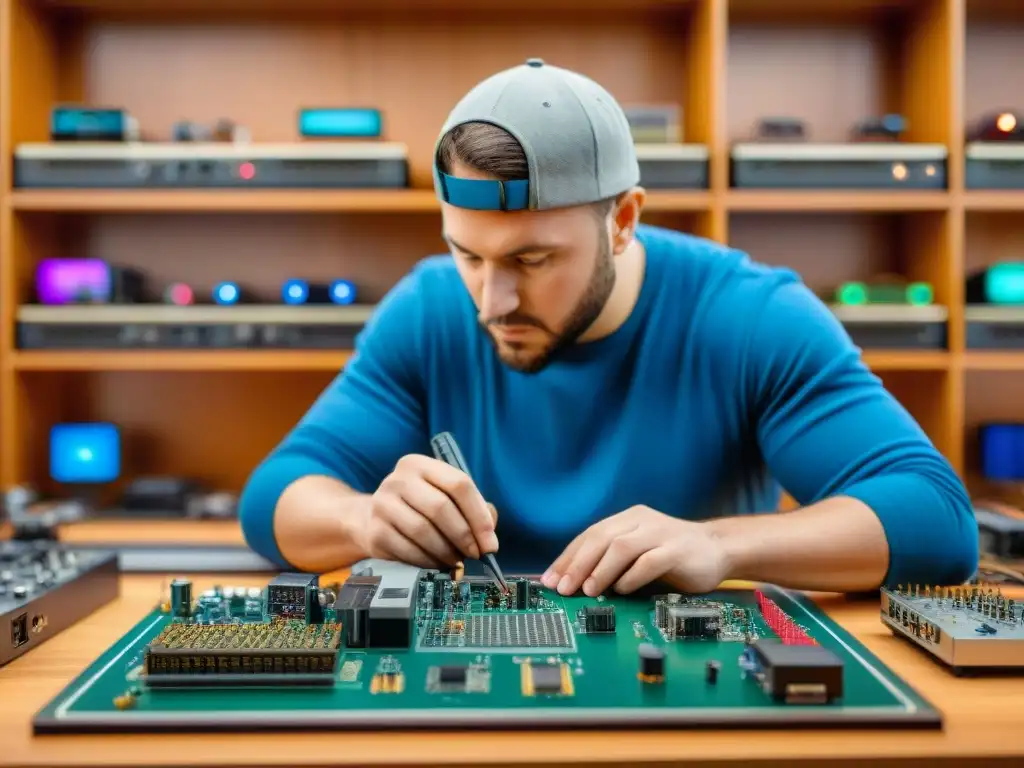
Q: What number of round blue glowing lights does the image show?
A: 3